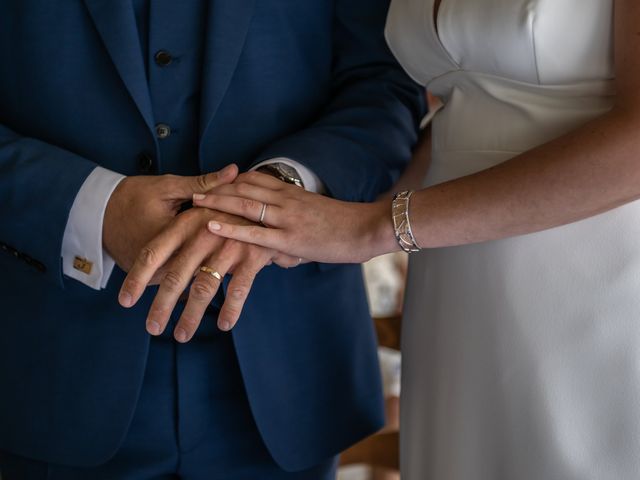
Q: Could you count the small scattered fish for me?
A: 0